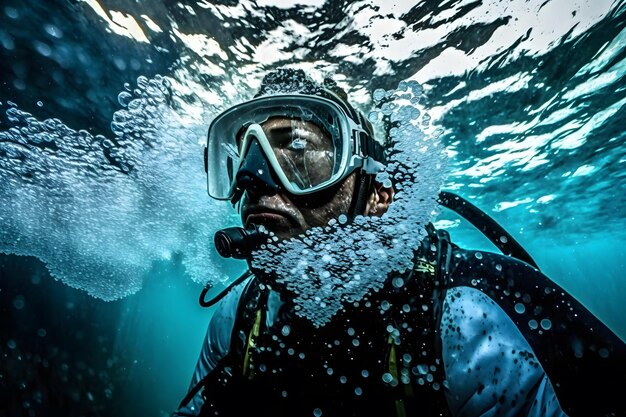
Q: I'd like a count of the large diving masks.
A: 1